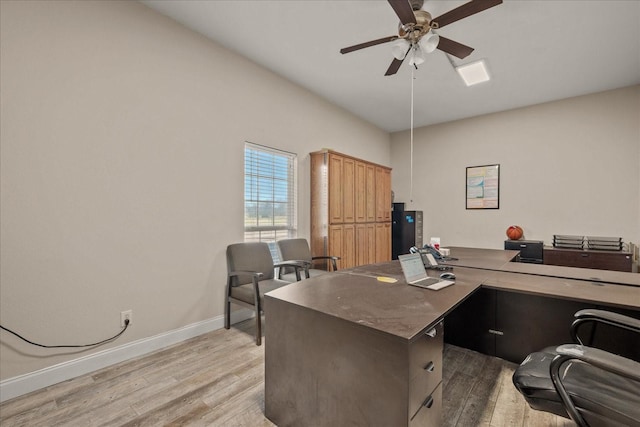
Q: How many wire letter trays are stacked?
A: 6